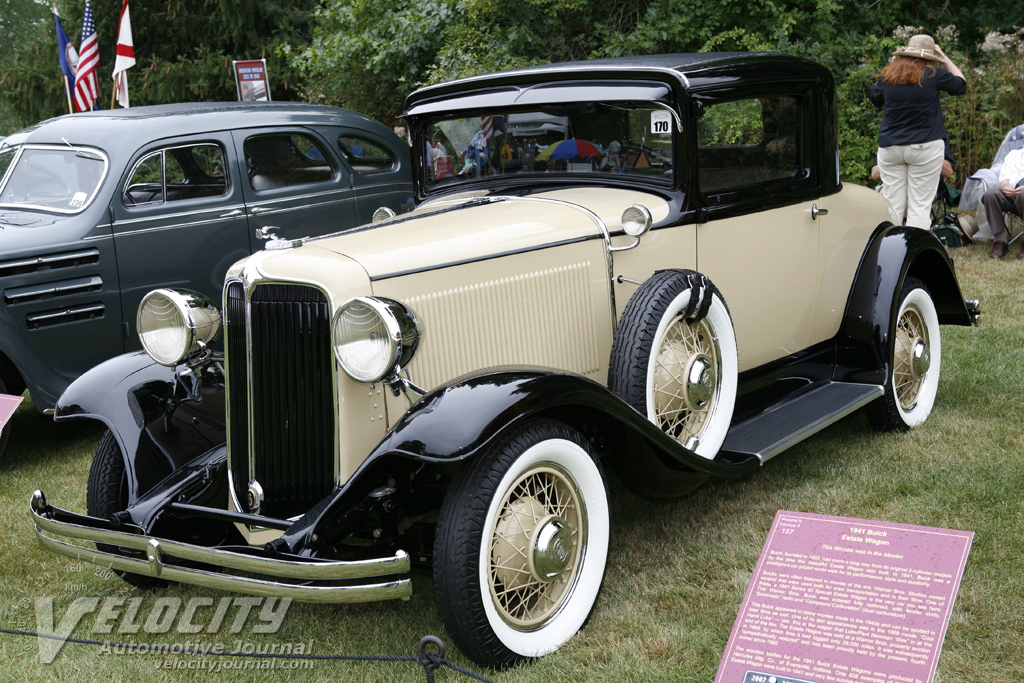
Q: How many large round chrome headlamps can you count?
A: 2